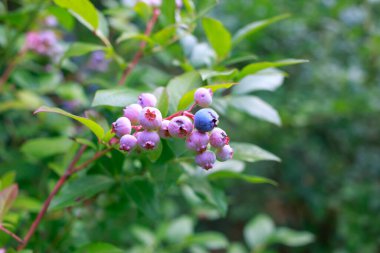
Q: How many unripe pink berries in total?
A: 13